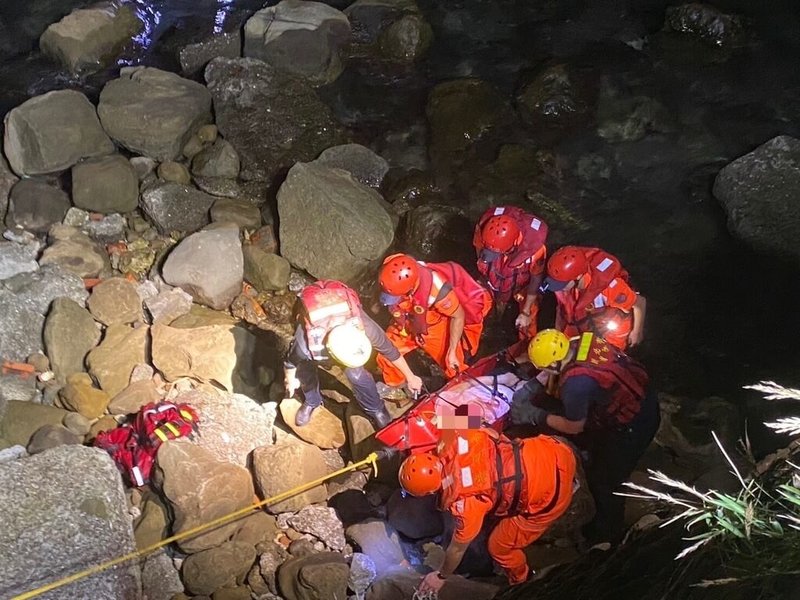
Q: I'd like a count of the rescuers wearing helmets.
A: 6